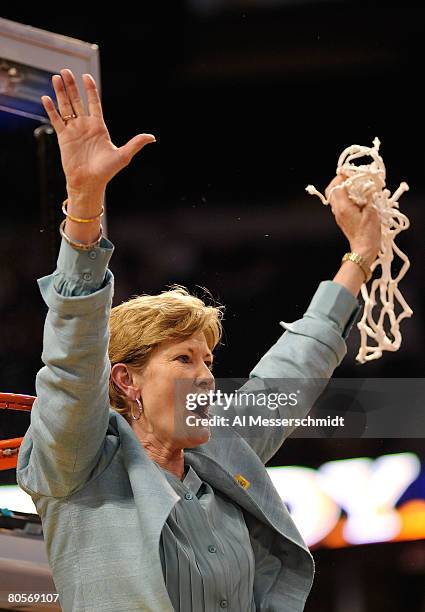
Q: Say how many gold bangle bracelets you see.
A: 2